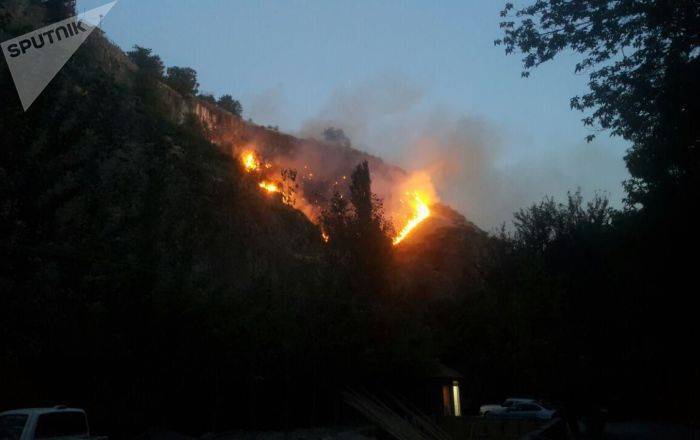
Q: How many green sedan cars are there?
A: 0